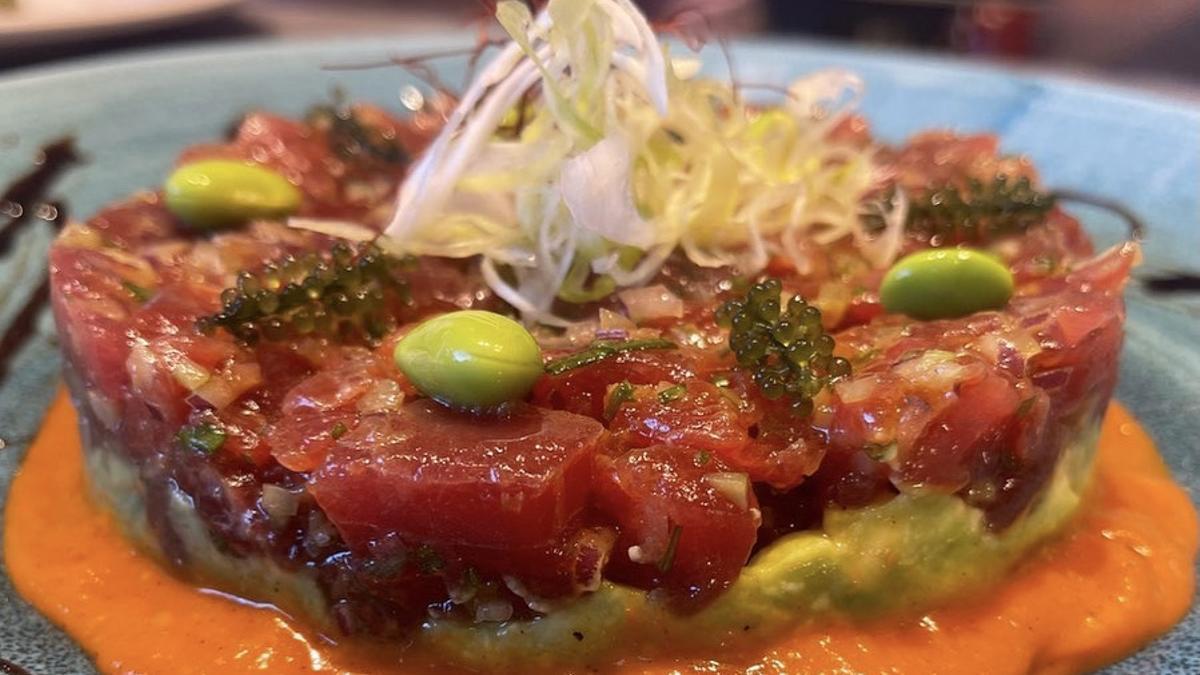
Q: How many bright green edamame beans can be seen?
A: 3